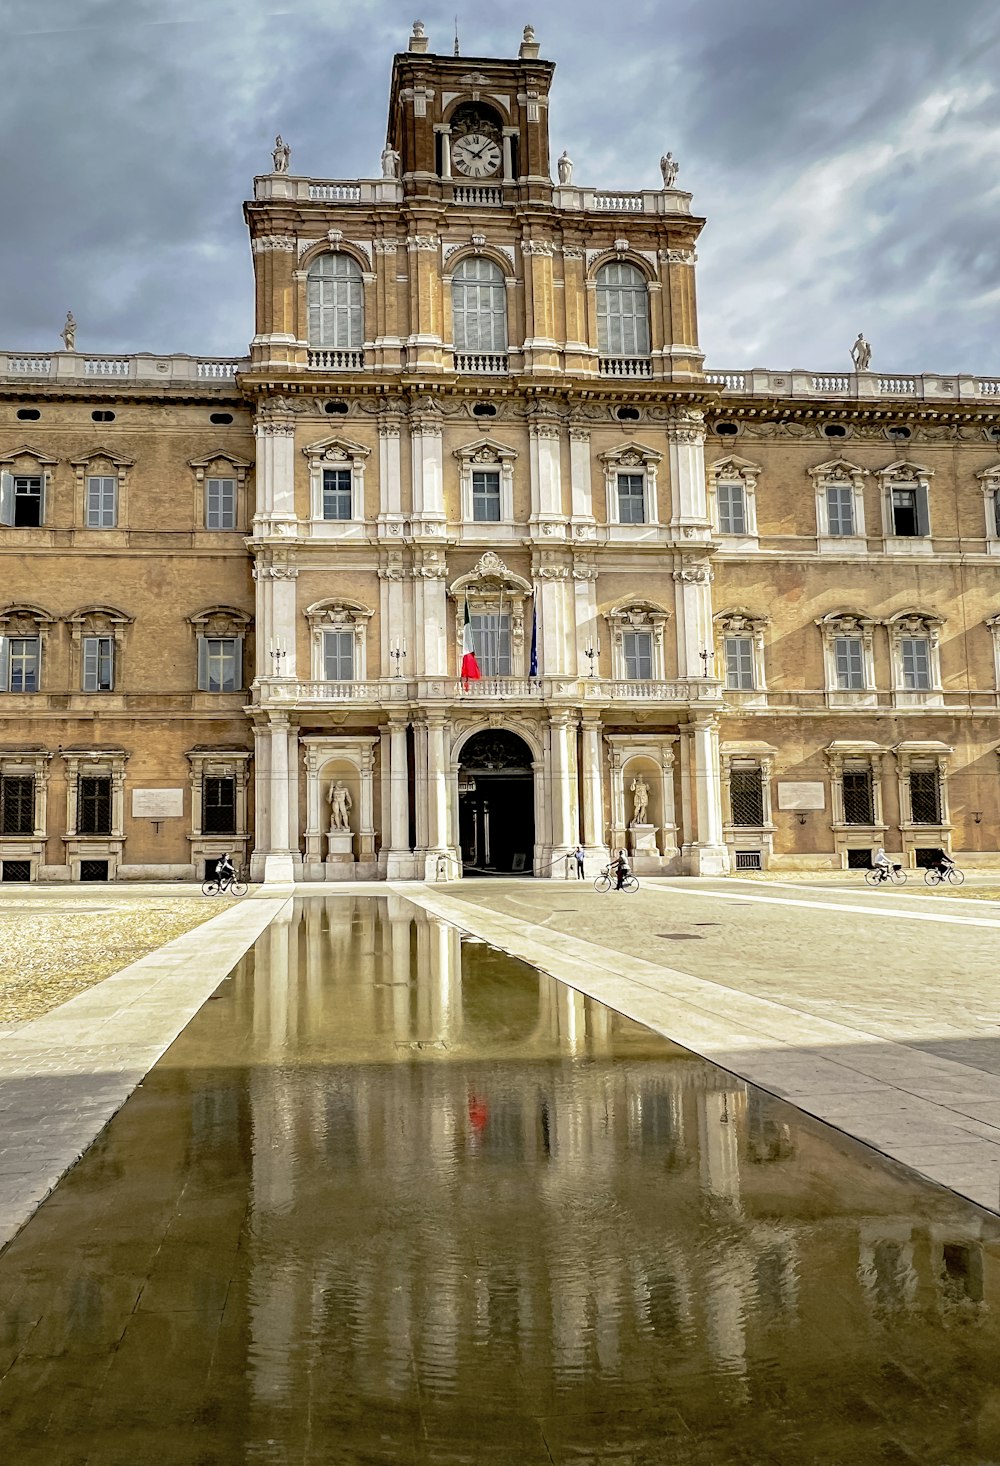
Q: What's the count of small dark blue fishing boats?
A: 0